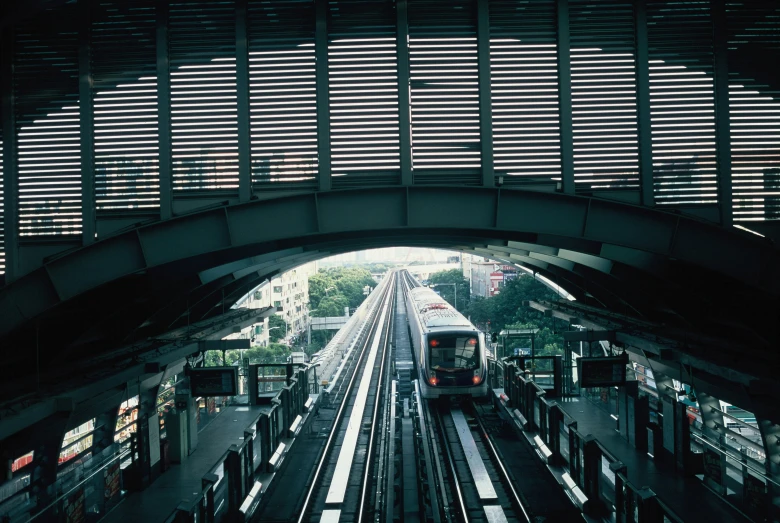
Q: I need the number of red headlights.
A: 4